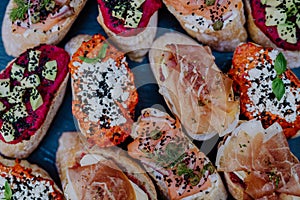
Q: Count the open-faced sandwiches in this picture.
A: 12